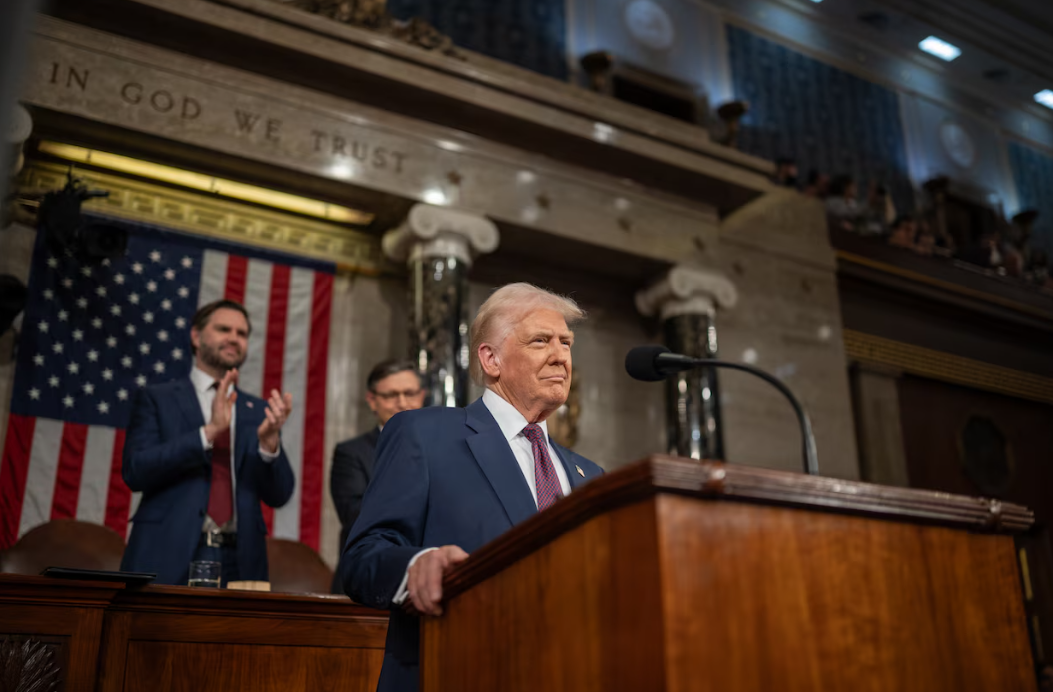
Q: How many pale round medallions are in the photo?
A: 2